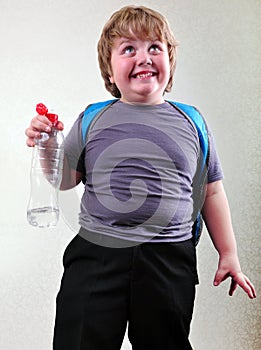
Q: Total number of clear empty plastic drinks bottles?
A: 1